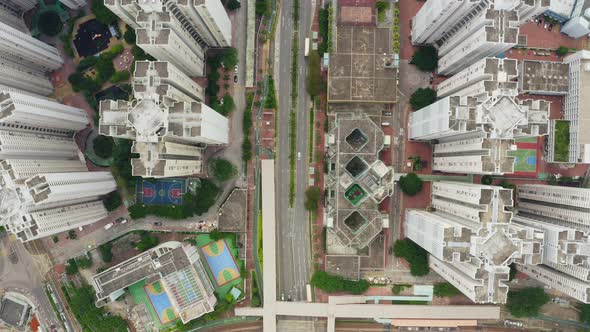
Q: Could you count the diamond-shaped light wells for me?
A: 4